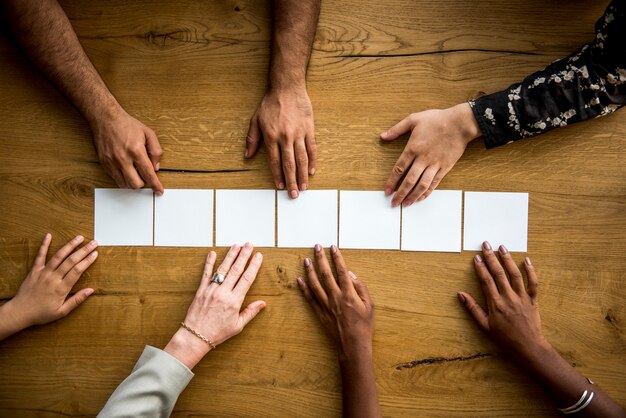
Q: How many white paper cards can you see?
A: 7